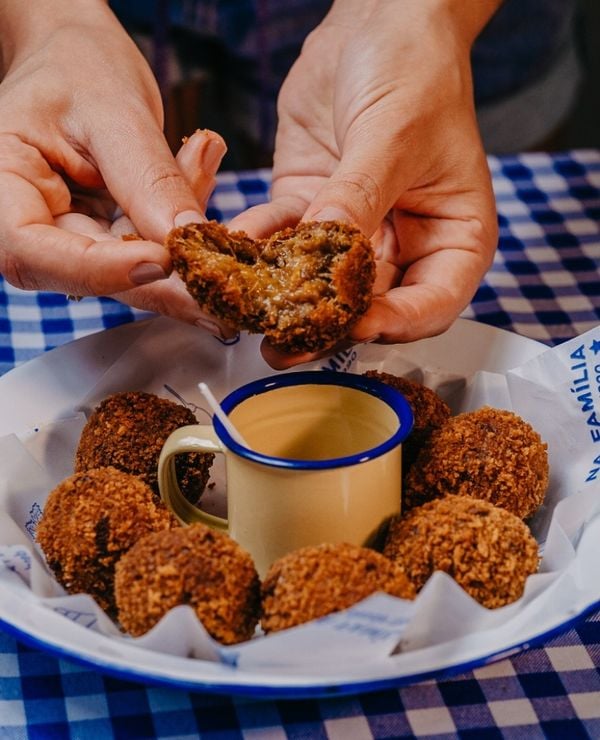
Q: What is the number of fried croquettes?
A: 8